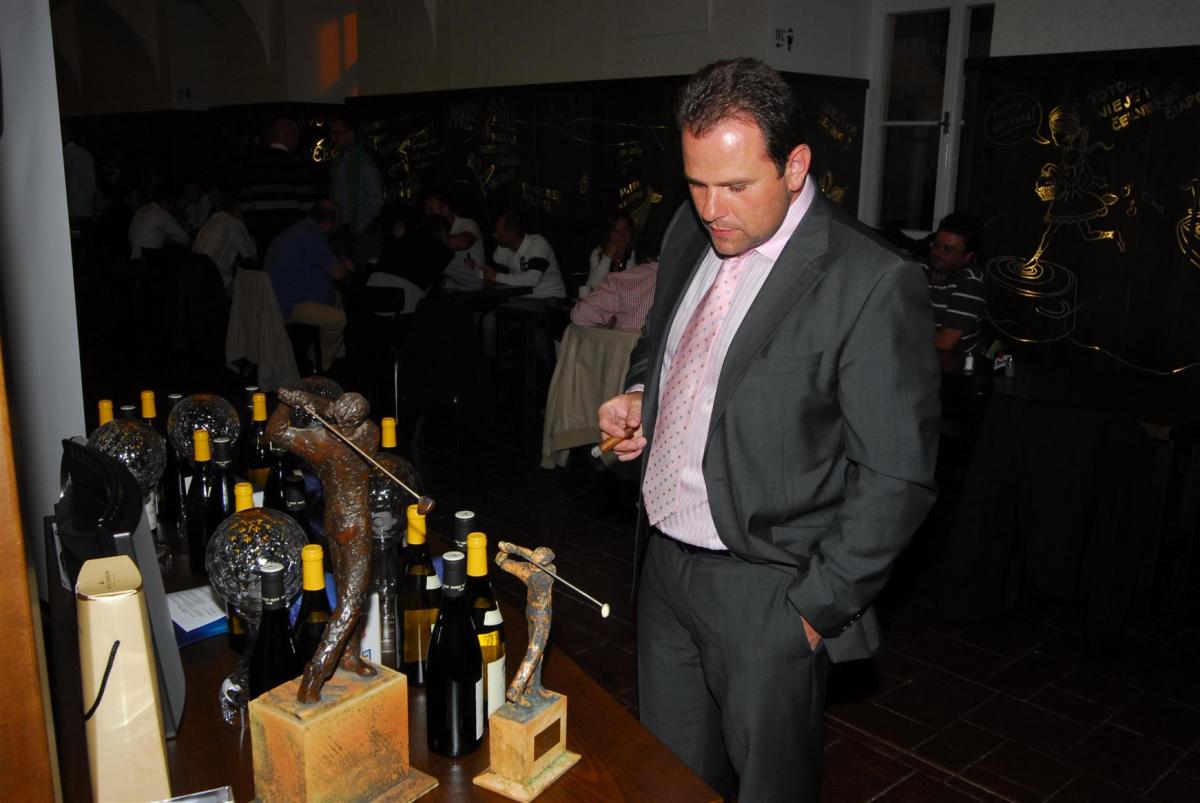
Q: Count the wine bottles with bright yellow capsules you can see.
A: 9